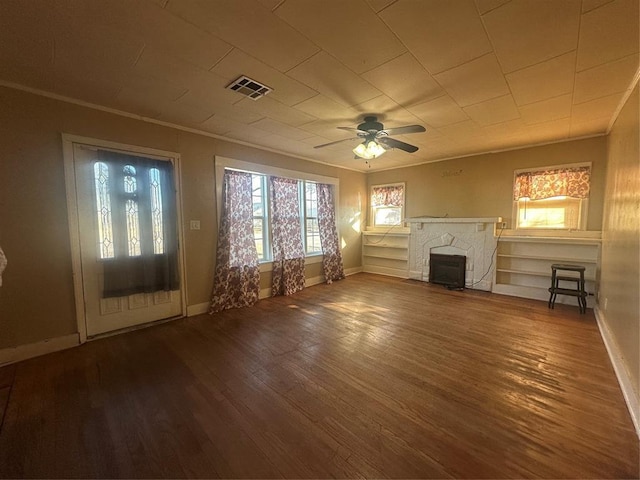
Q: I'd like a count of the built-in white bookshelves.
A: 2